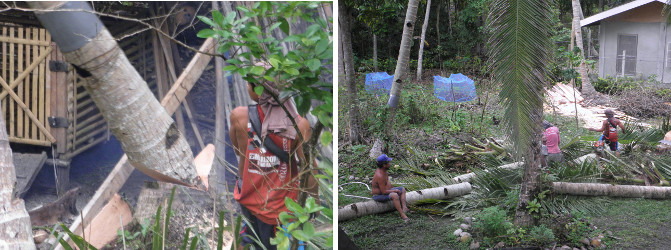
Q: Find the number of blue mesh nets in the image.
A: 2